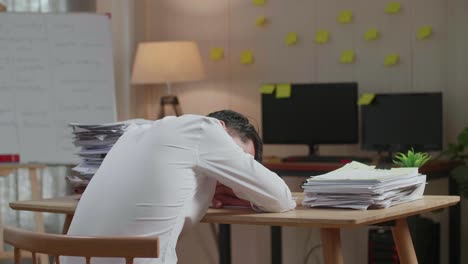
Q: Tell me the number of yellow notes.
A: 15